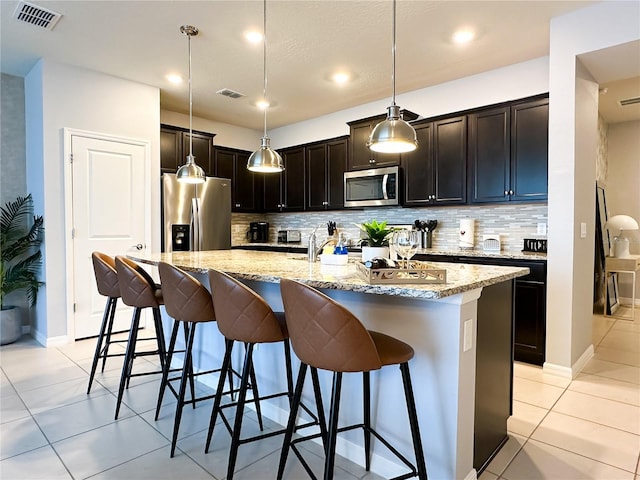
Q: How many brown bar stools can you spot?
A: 5